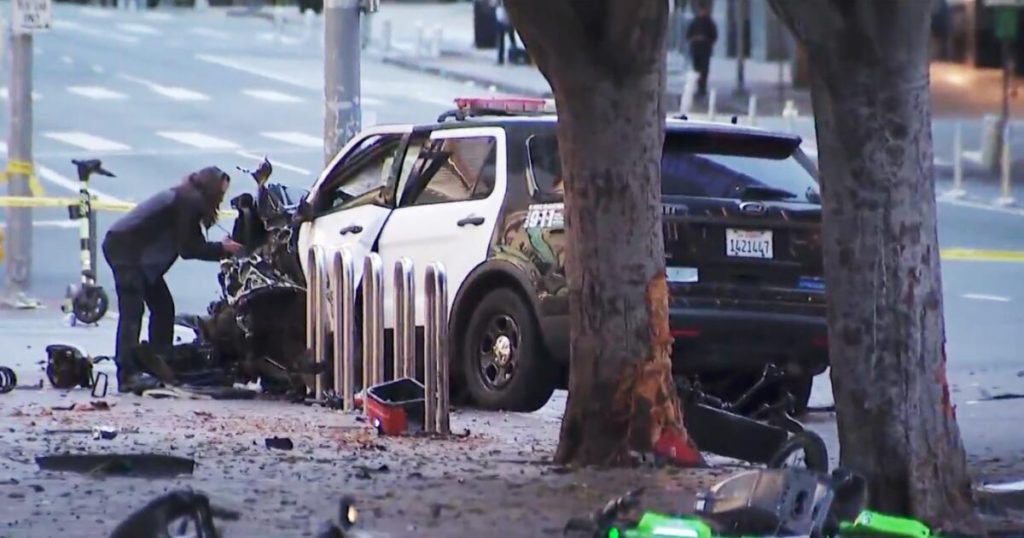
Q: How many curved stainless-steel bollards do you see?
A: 5